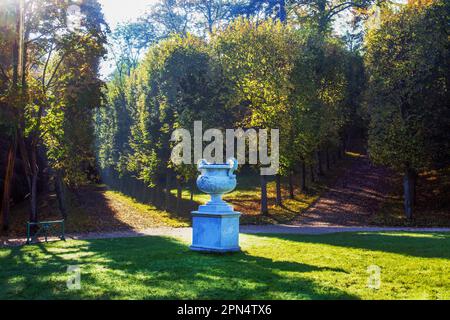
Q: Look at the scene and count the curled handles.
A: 2